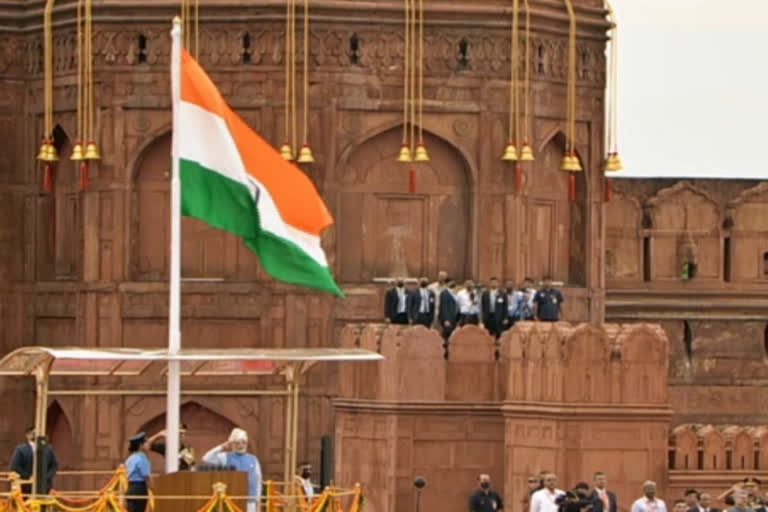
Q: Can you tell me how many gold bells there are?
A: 14